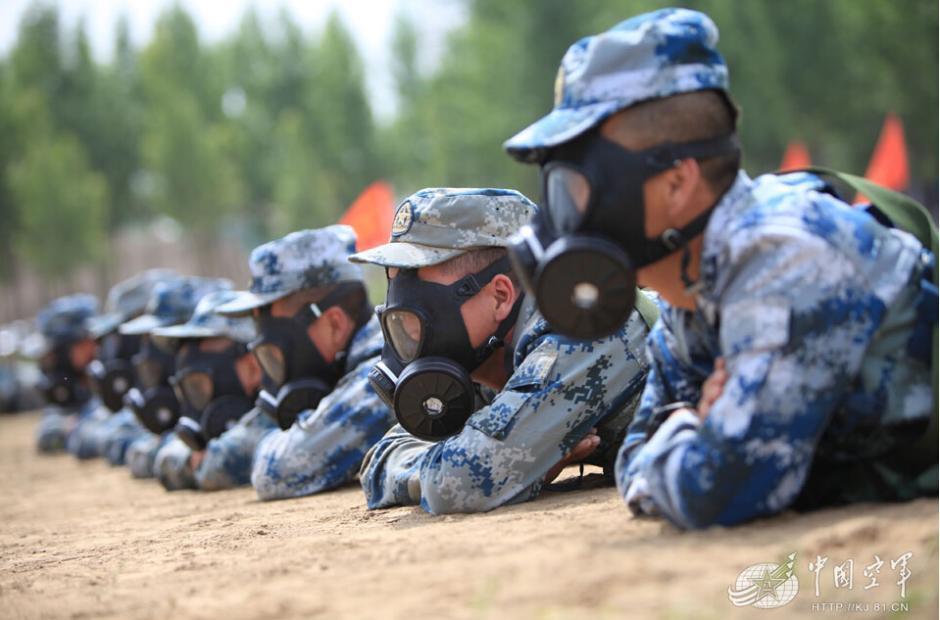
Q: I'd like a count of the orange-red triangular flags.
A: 3